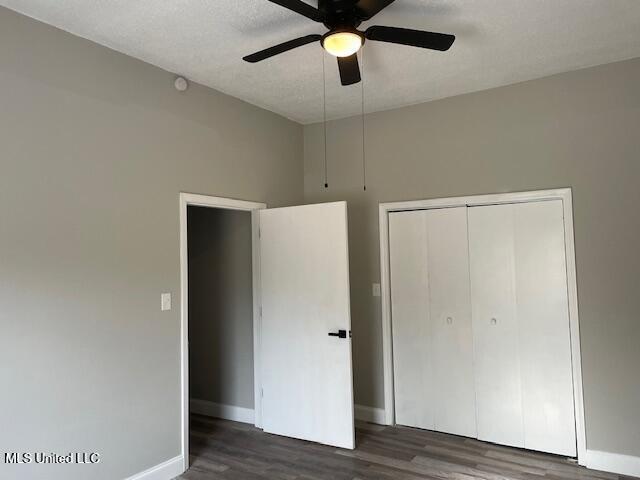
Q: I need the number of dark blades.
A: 5